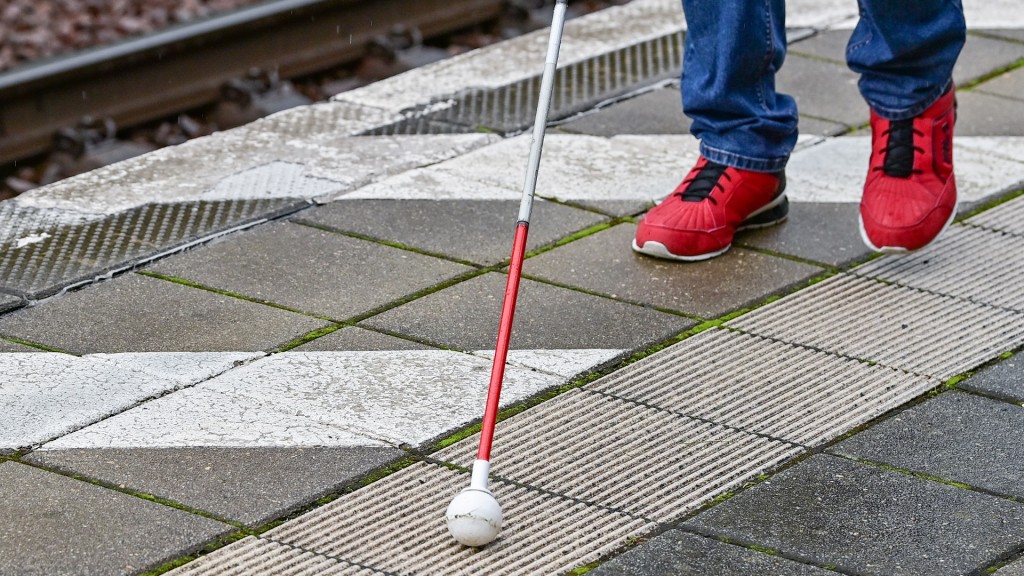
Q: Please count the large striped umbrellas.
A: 0